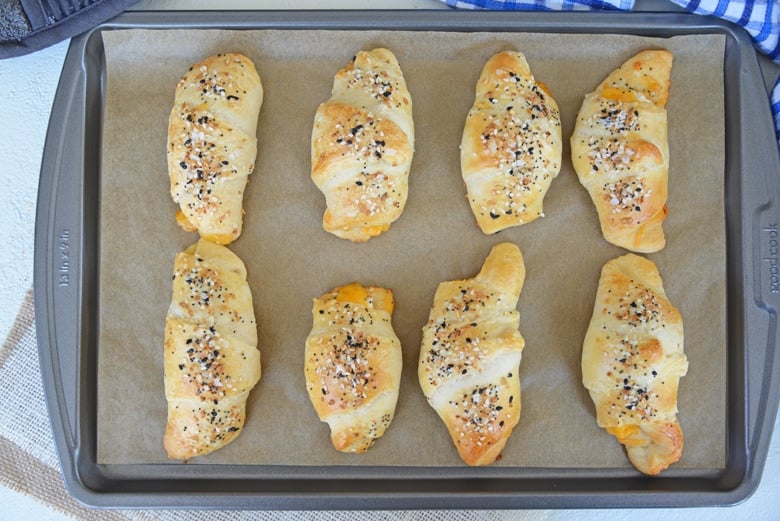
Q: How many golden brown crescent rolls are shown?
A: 8